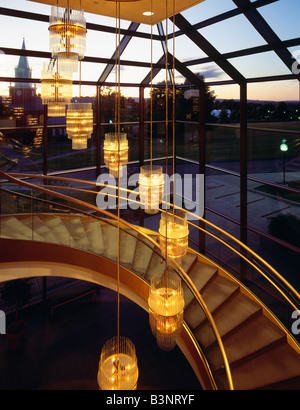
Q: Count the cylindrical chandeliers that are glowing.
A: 8